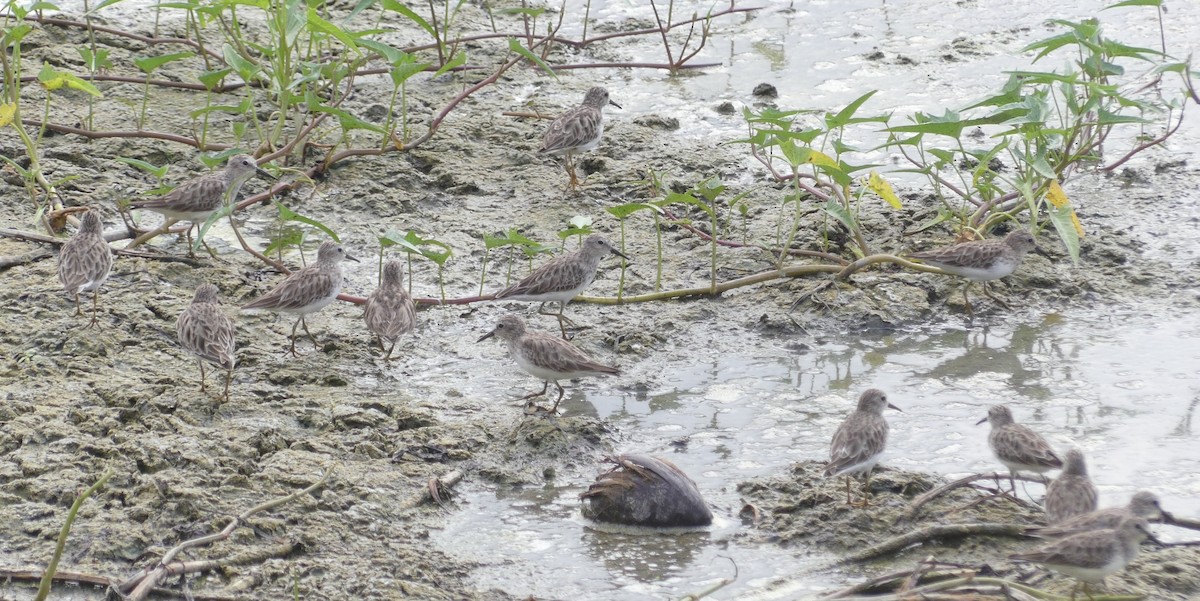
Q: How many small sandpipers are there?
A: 14